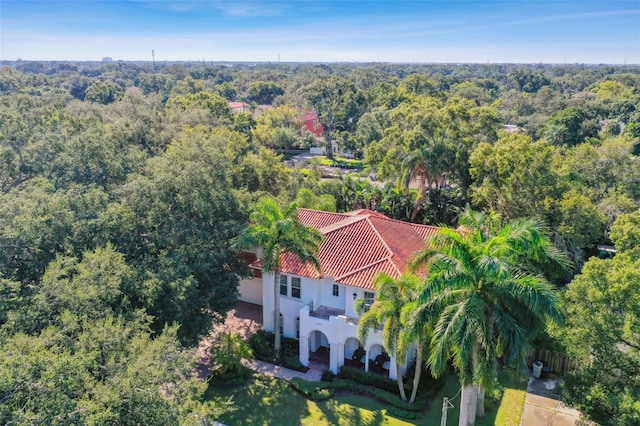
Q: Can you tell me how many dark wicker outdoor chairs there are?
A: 2